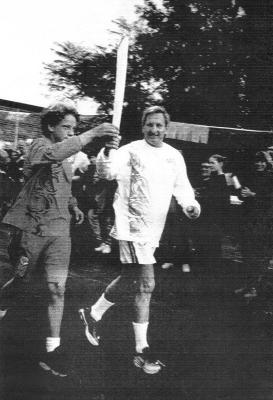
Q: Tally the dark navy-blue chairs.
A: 0